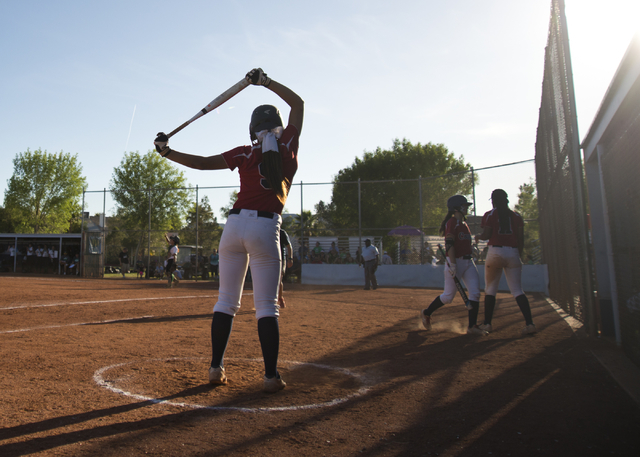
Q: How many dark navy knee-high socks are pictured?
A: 6